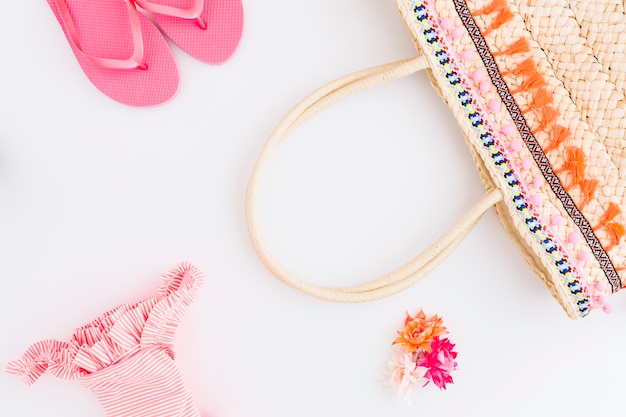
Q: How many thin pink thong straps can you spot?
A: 2